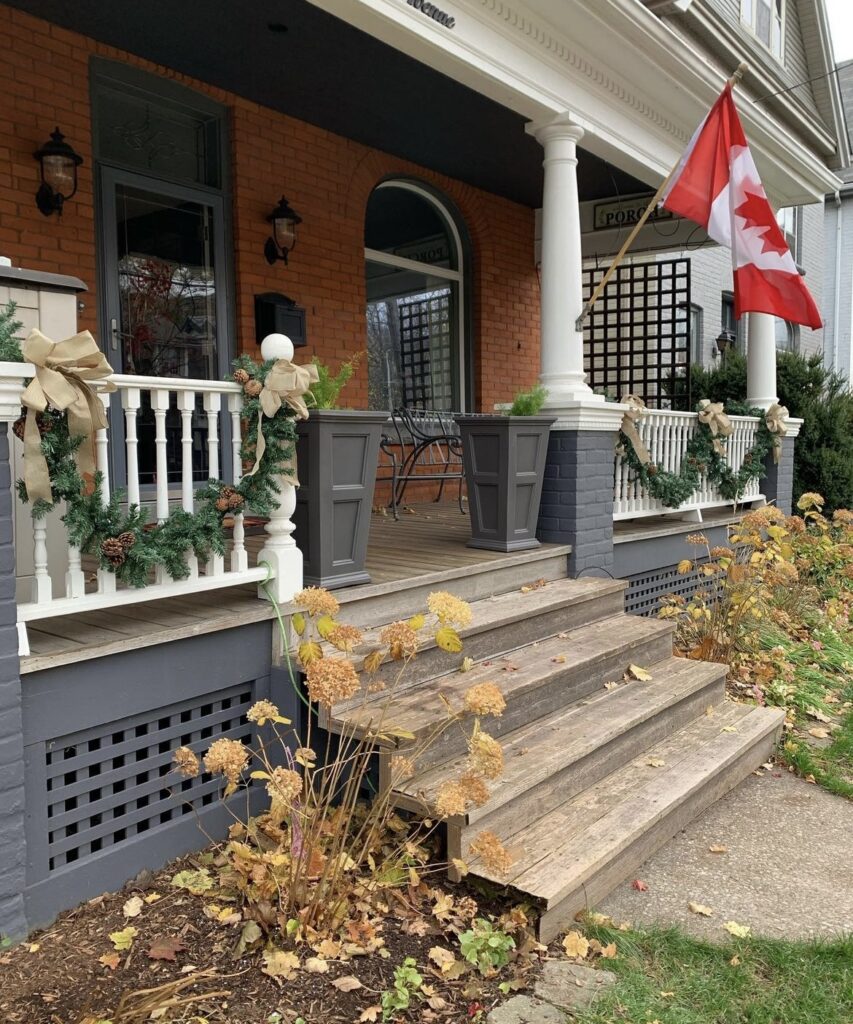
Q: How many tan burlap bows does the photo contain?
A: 5